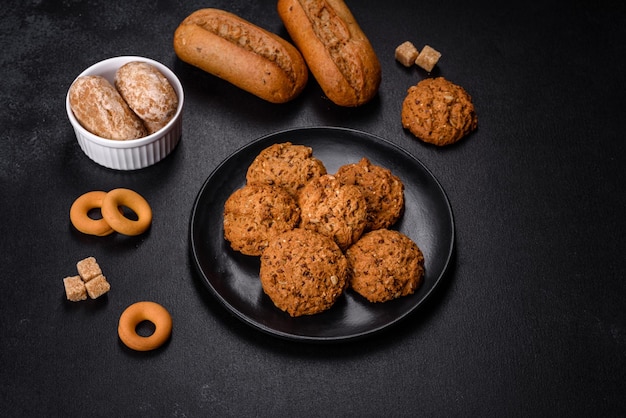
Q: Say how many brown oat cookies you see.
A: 7